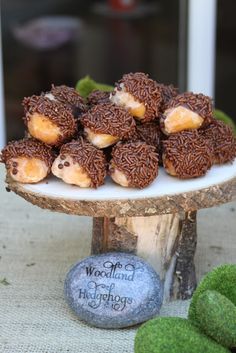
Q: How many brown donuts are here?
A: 13